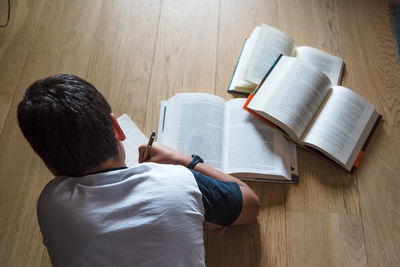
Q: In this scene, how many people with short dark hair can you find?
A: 1